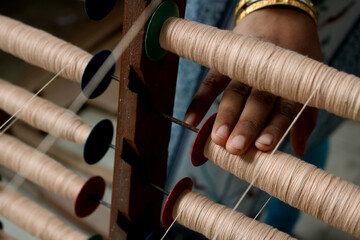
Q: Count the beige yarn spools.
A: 7